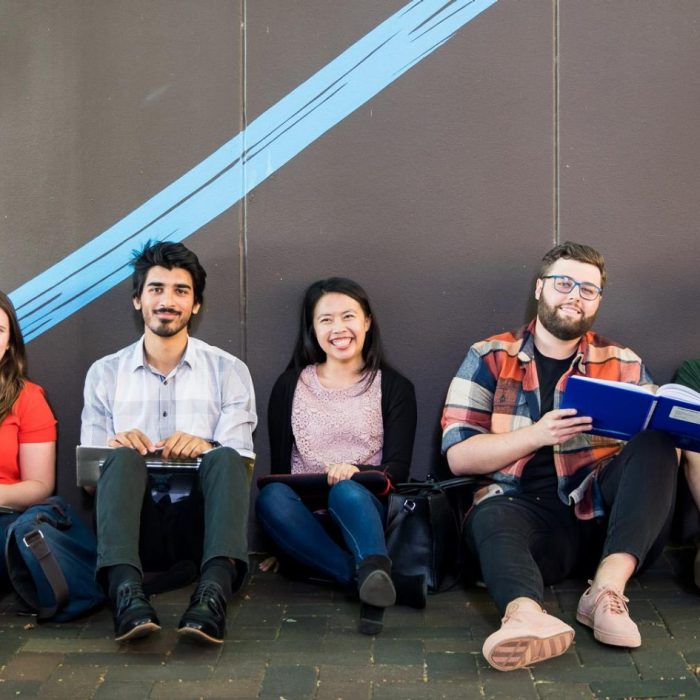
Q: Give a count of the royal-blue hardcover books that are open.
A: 1